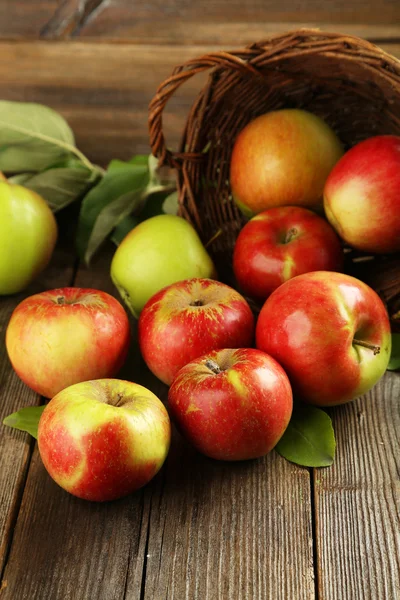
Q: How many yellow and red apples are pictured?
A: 8